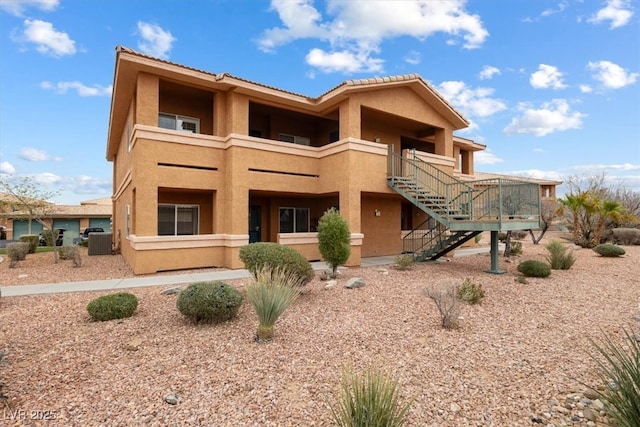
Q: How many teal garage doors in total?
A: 3